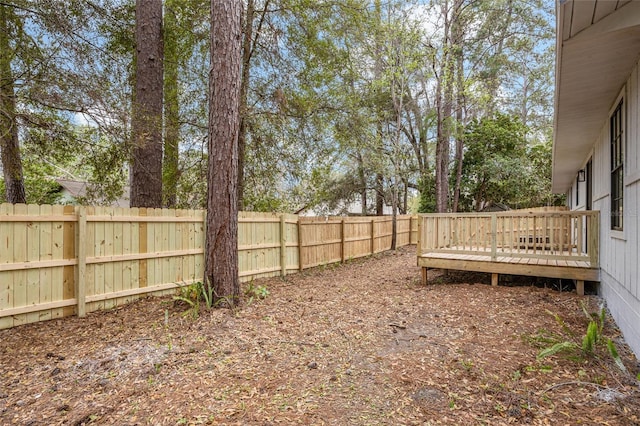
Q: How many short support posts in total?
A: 3